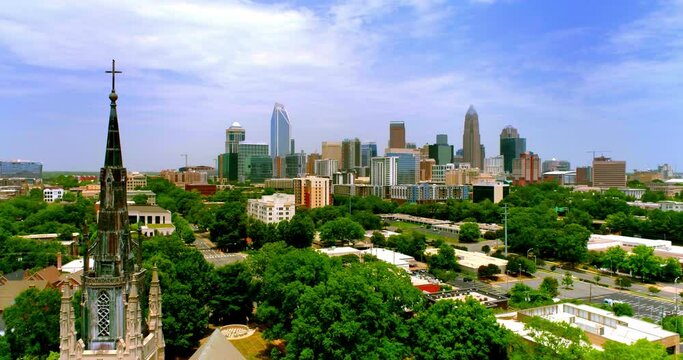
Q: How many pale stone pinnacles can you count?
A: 3